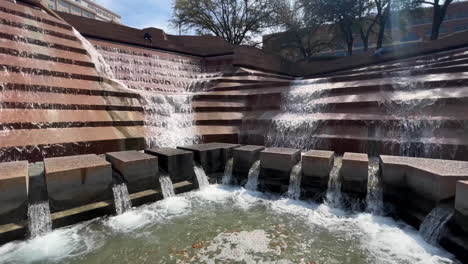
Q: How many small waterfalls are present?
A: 10